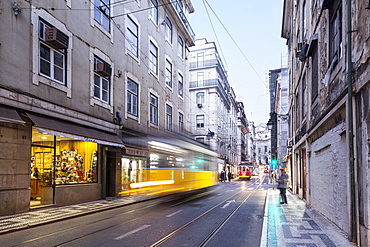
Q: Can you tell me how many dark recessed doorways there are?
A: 1